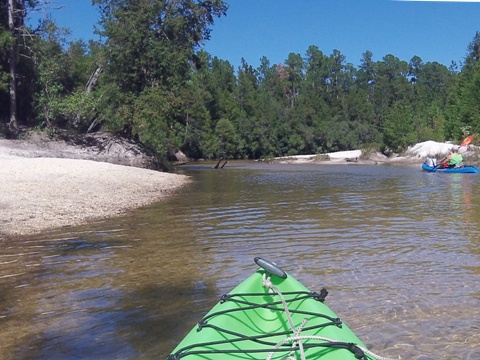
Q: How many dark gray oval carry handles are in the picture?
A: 1